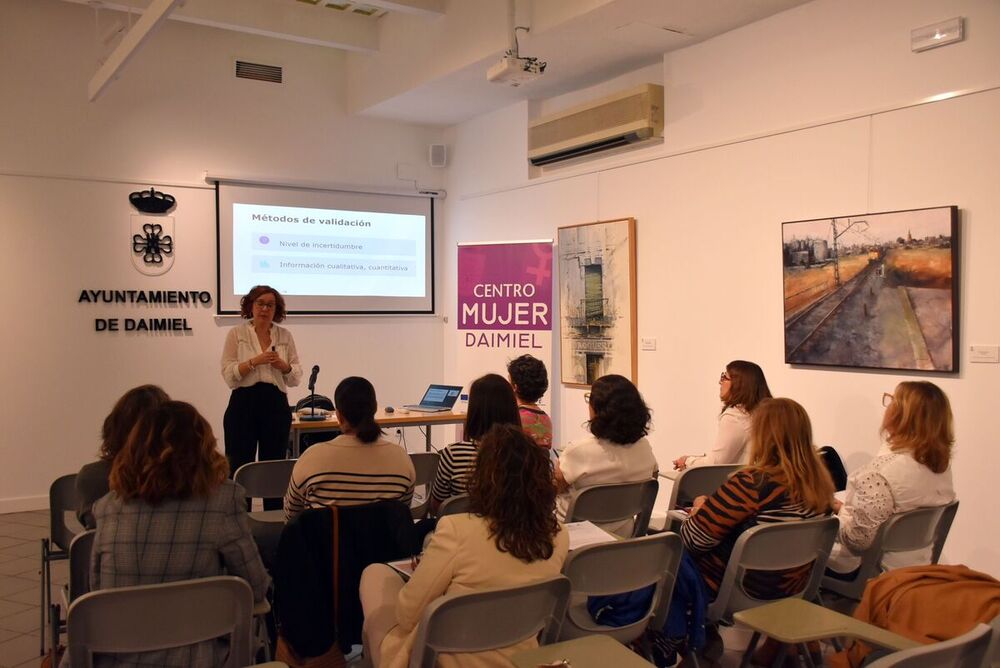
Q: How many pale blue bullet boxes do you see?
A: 2